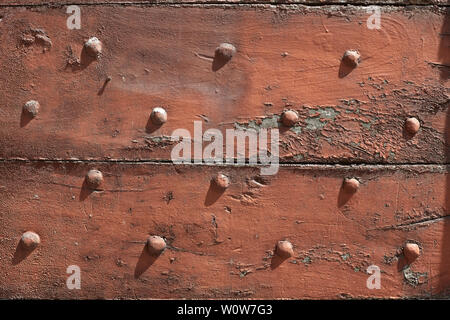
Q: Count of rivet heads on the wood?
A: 14